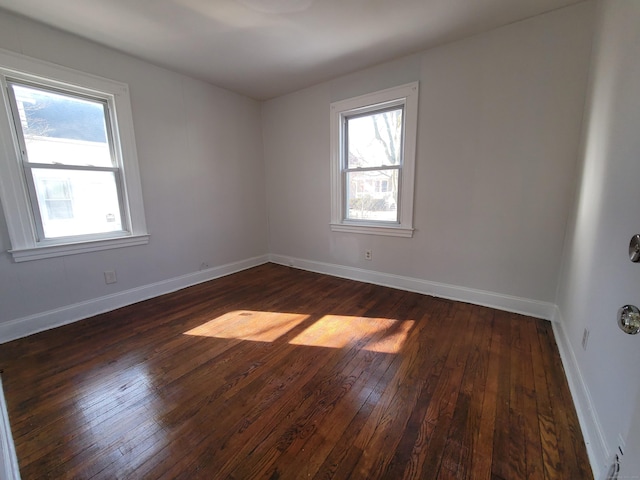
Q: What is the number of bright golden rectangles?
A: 2